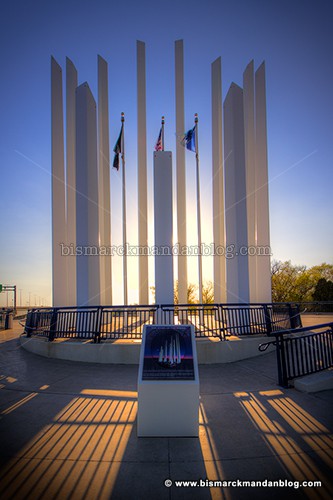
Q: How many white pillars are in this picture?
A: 11